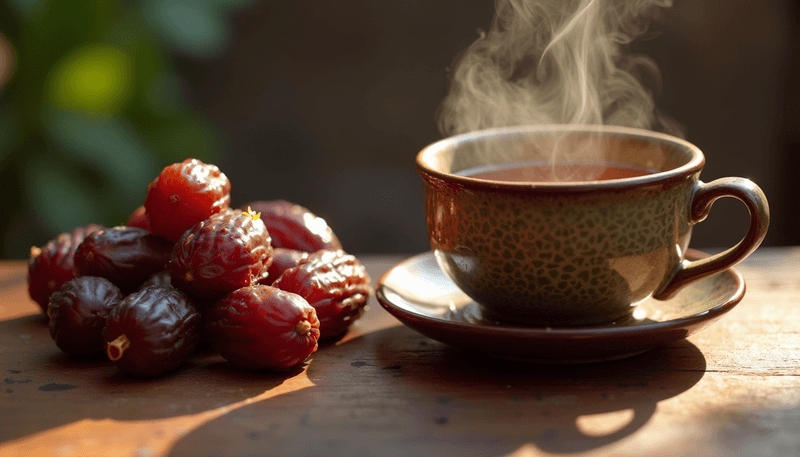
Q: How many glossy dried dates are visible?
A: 12